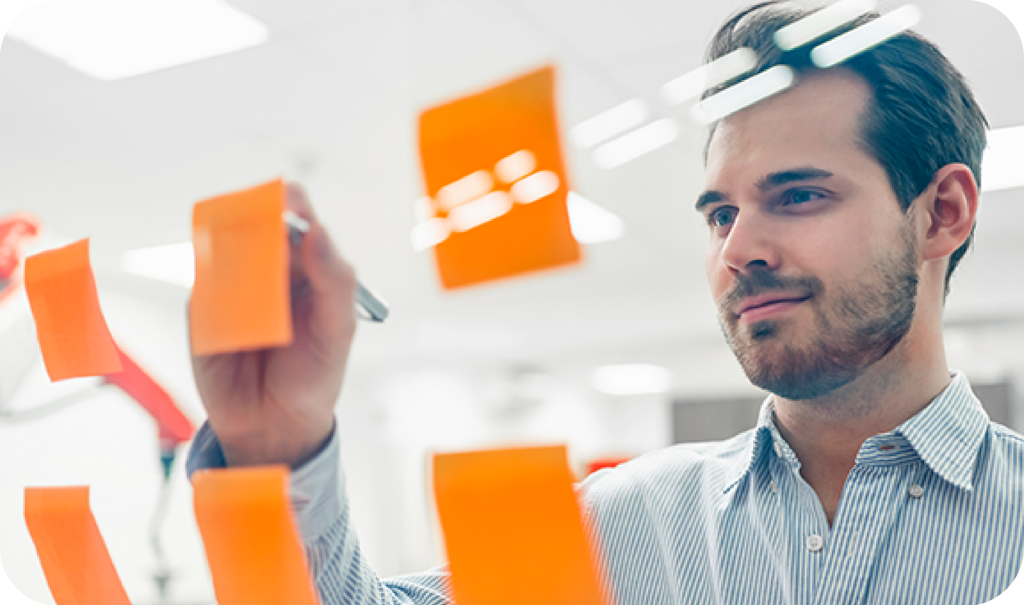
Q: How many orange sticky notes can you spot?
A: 6